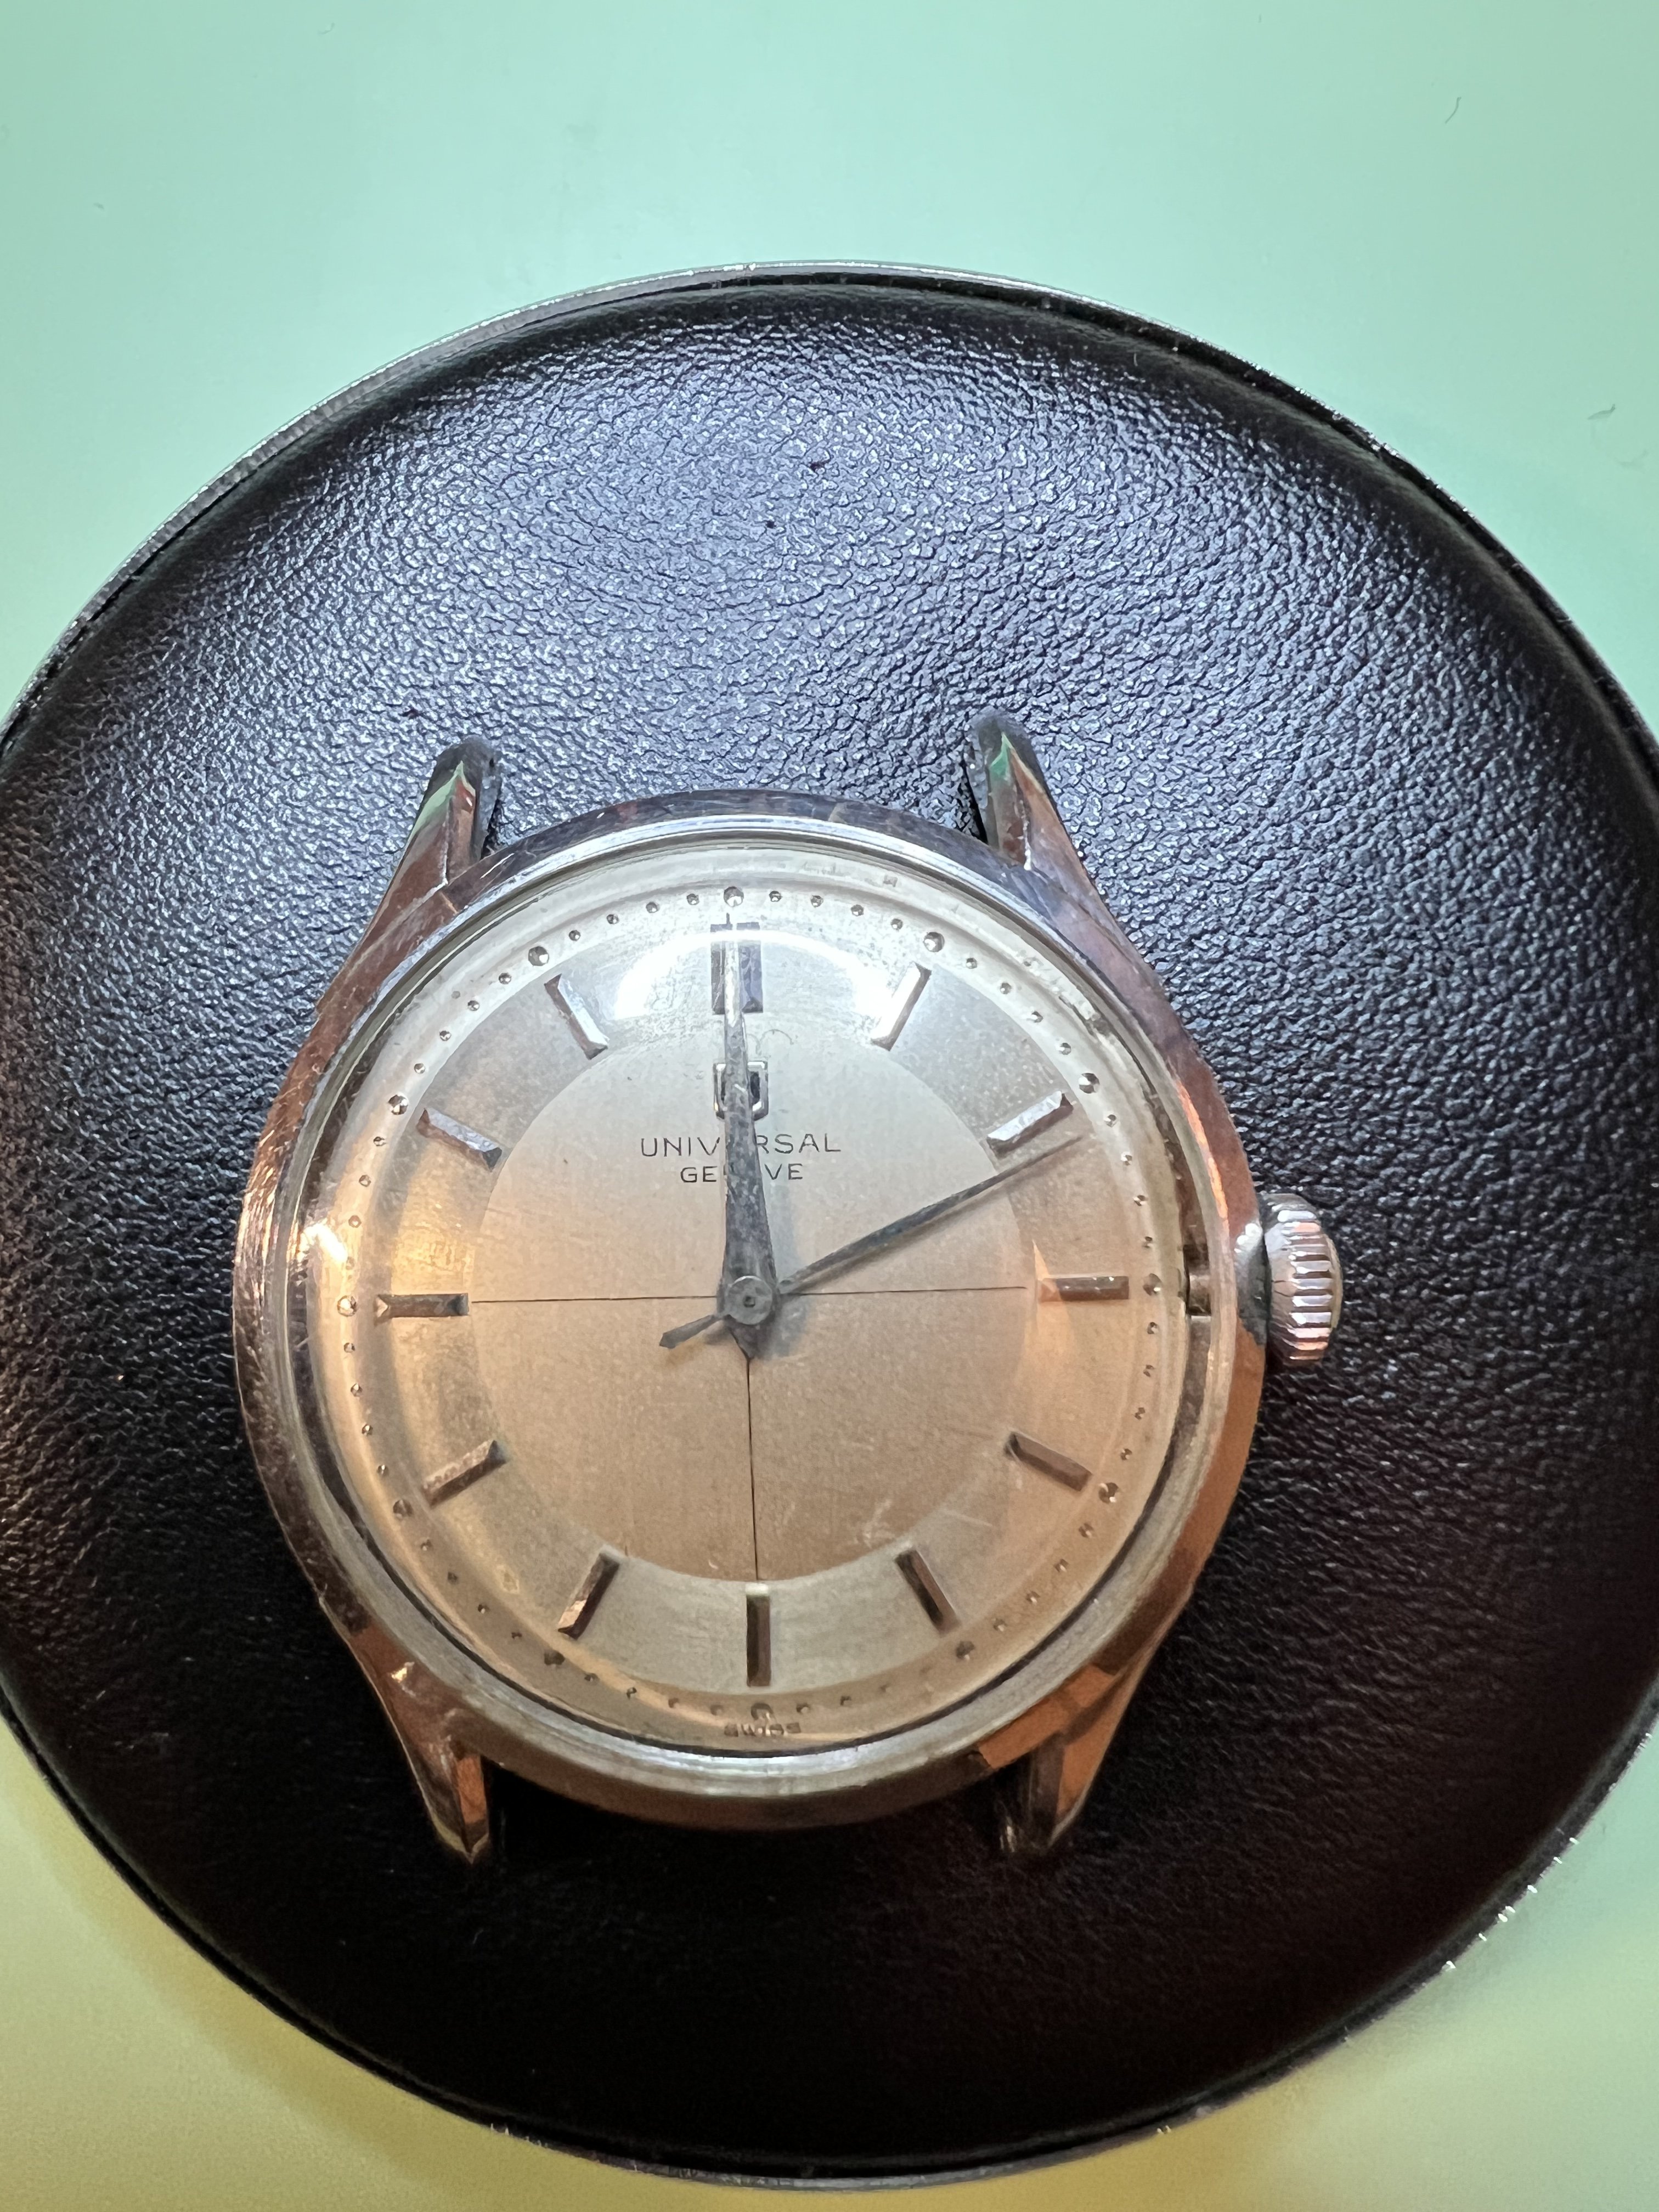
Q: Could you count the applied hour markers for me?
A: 12